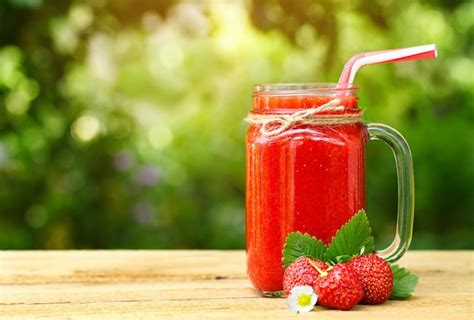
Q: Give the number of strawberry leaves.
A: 3